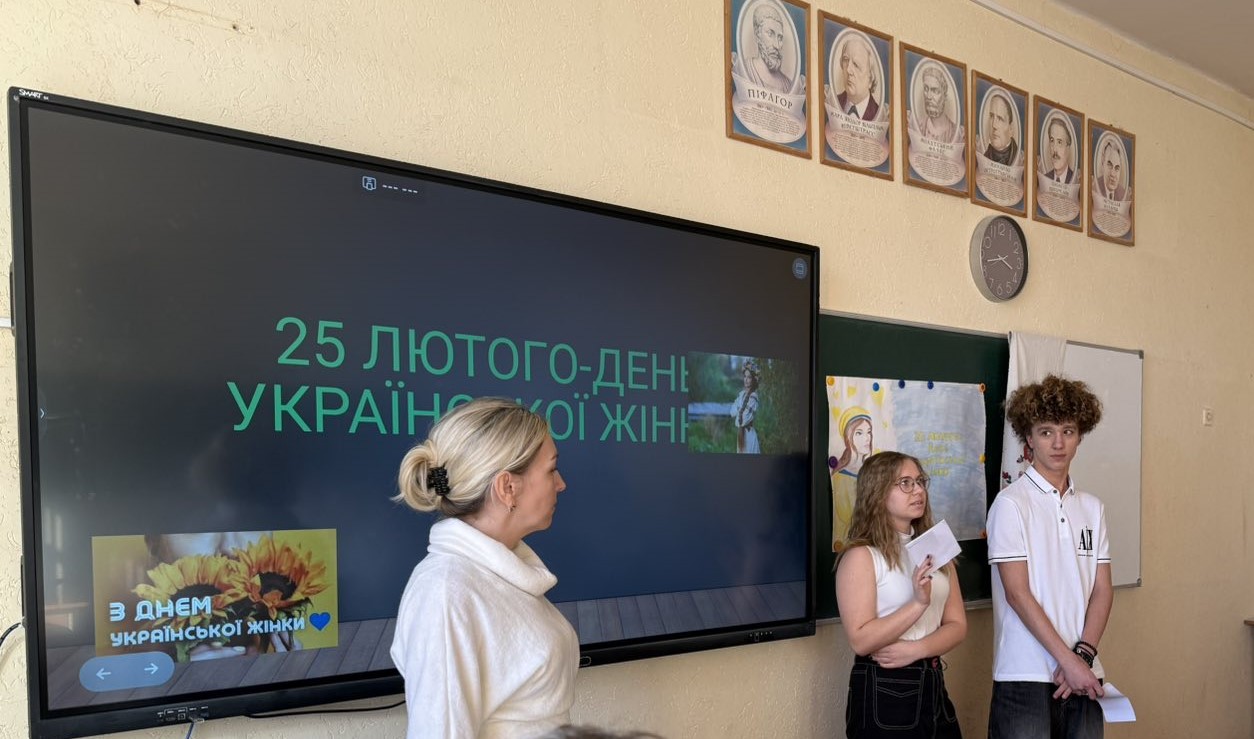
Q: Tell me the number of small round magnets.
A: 9